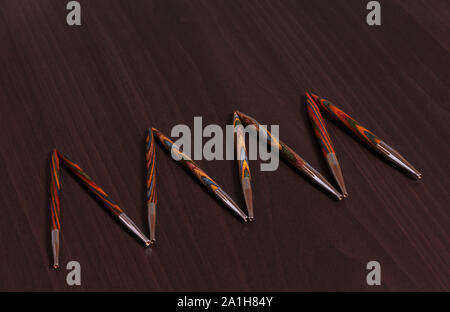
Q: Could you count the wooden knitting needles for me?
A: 8